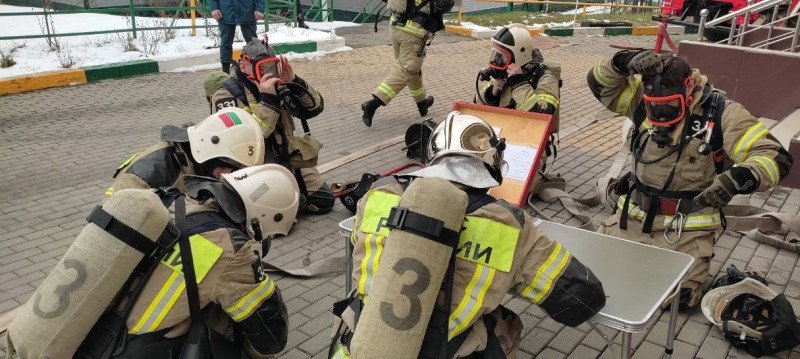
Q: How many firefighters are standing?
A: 1